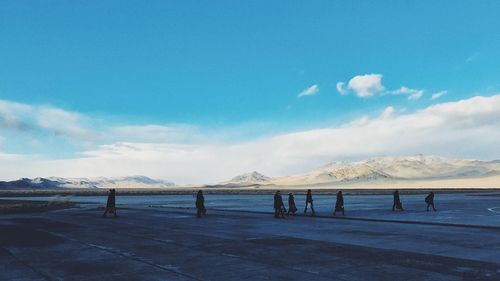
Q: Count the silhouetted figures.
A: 8